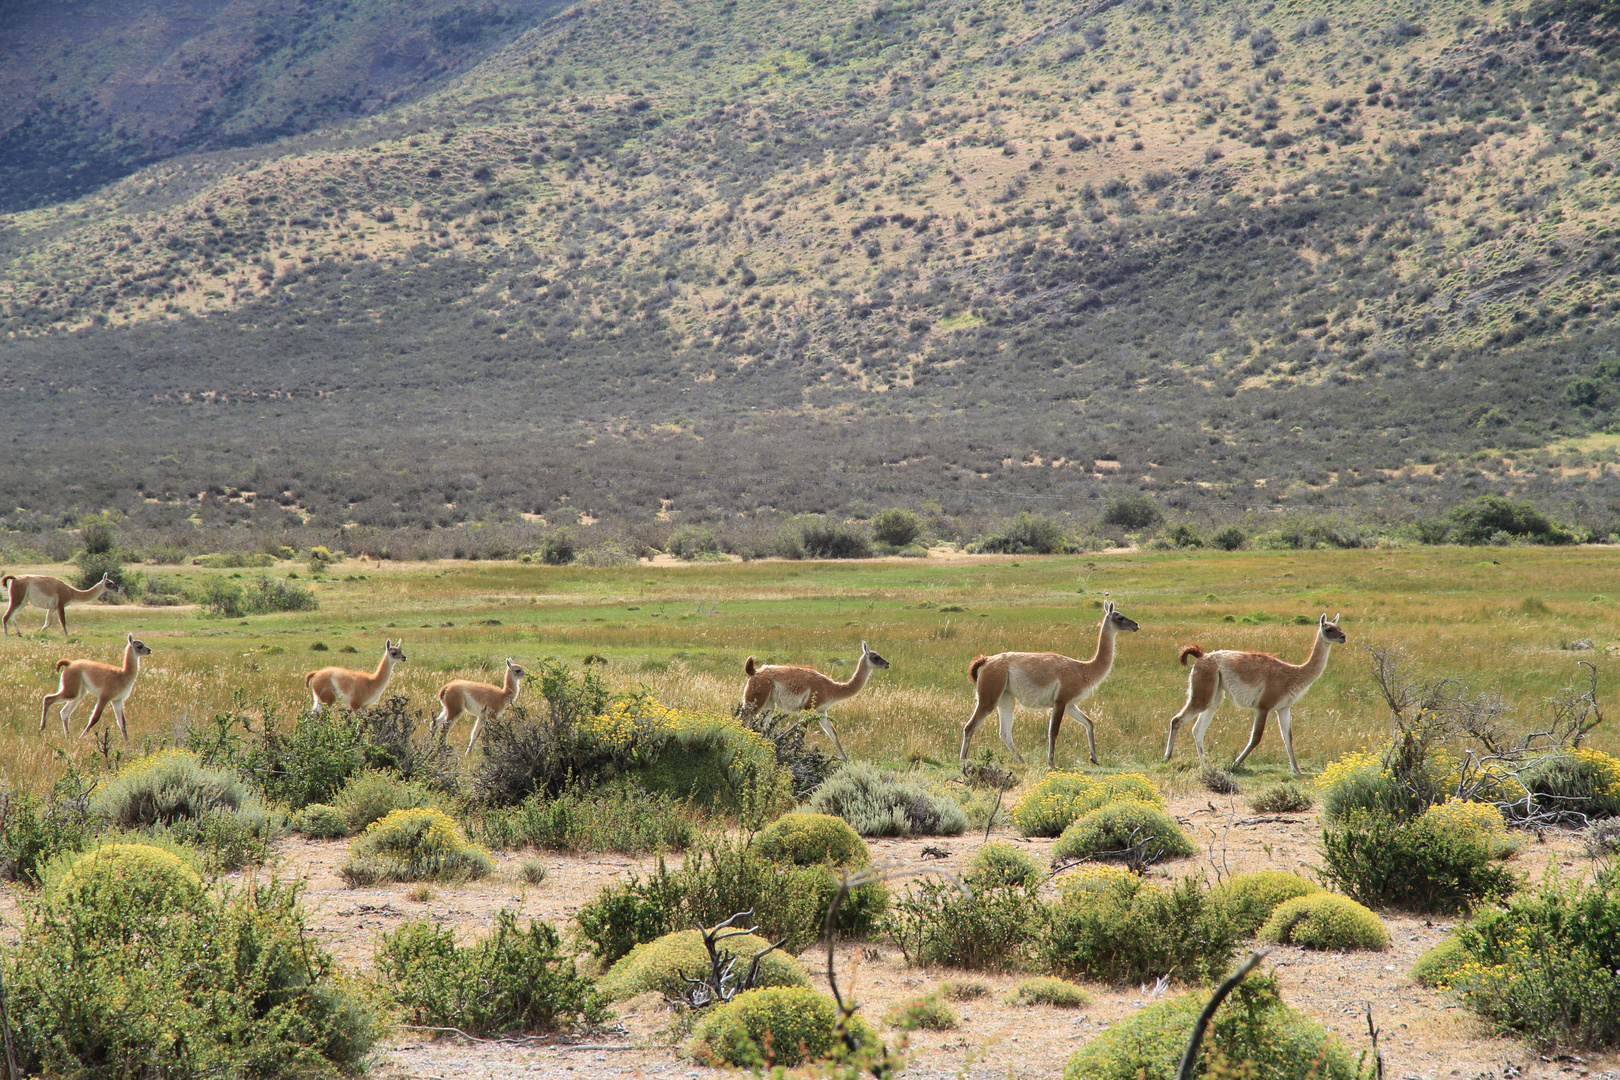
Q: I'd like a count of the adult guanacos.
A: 4